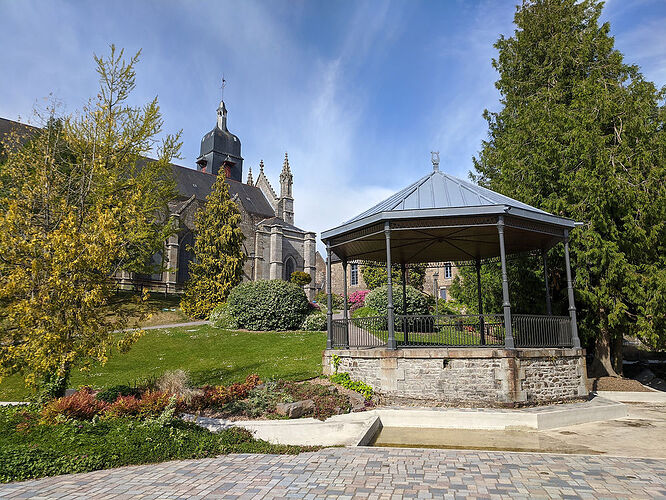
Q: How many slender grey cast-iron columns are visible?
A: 8